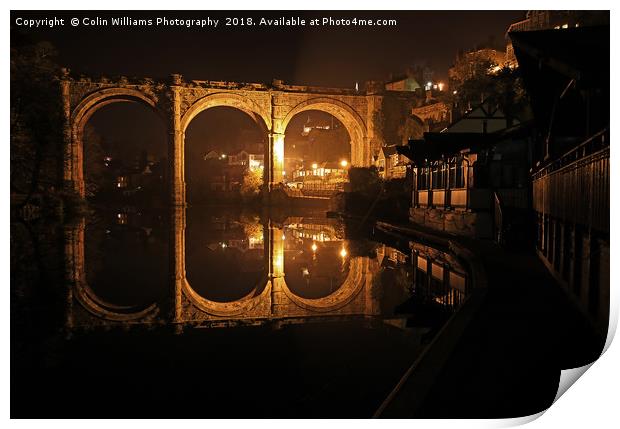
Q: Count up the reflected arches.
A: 3